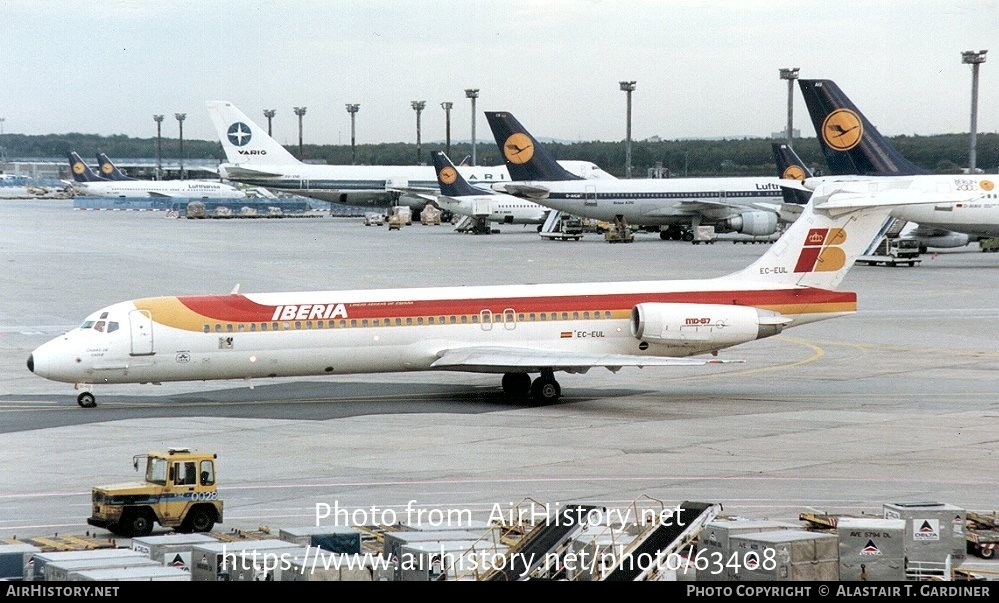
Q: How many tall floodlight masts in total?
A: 11